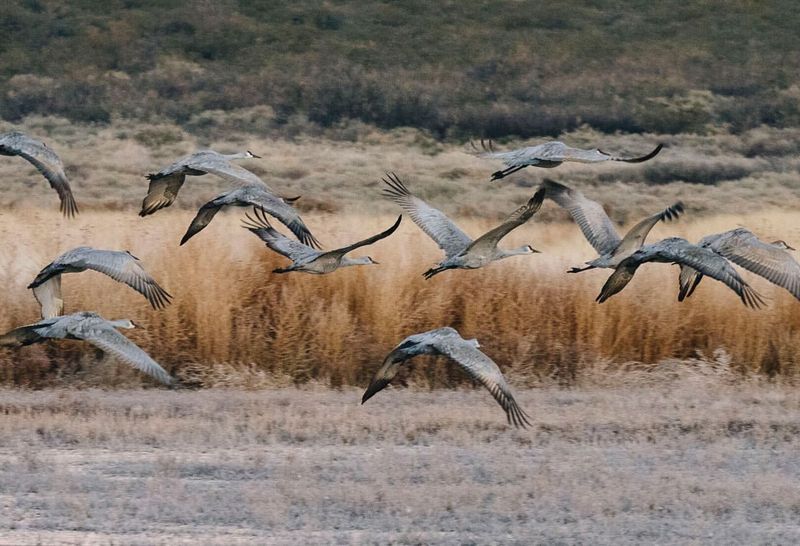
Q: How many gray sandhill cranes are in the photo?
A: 12